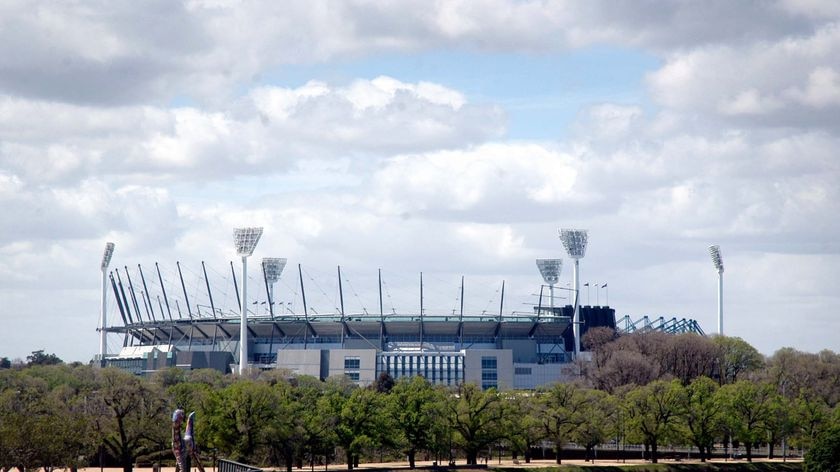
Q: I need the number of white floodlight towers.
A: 6